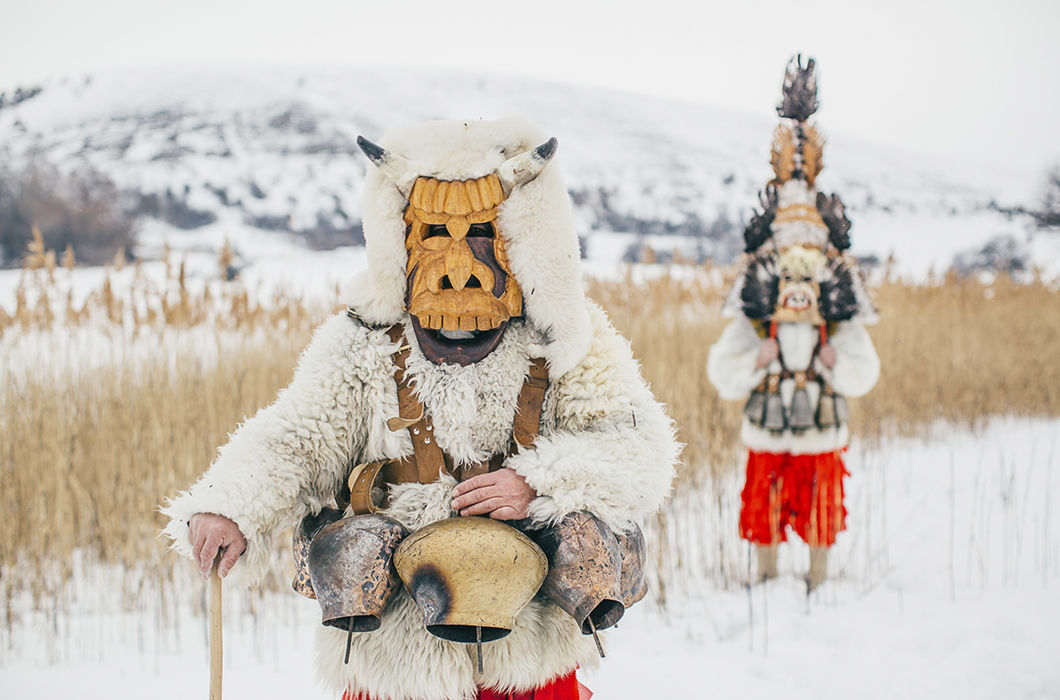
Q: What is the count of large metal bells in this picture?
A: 5